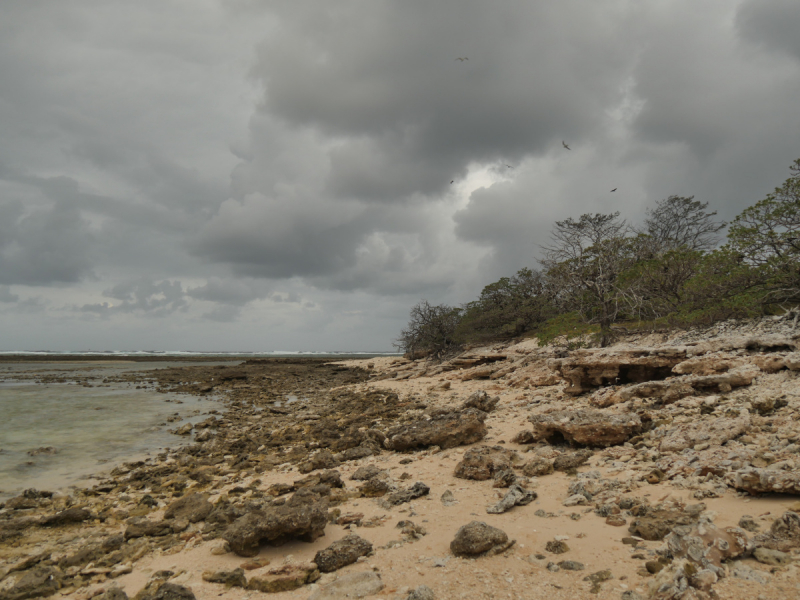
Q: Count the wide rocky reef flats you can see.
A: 1